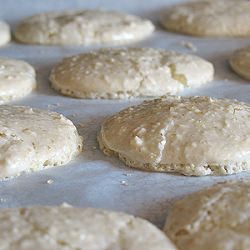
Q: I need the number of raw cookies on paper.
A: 10